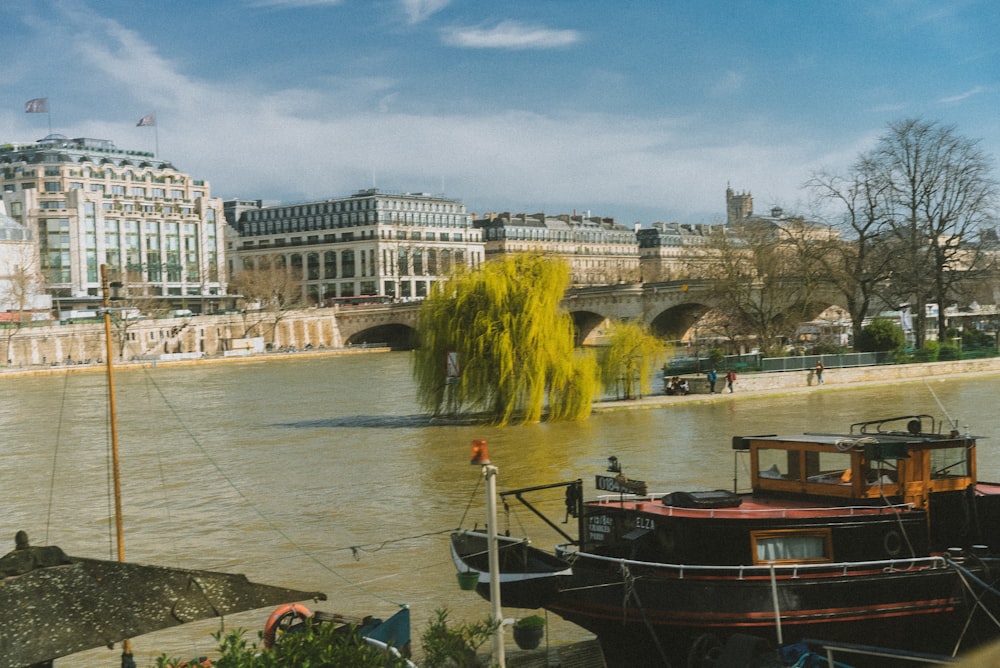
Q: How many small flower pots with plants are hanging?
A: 2